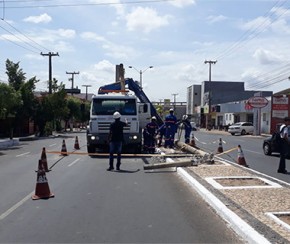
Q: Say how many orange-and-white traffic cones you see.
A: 7